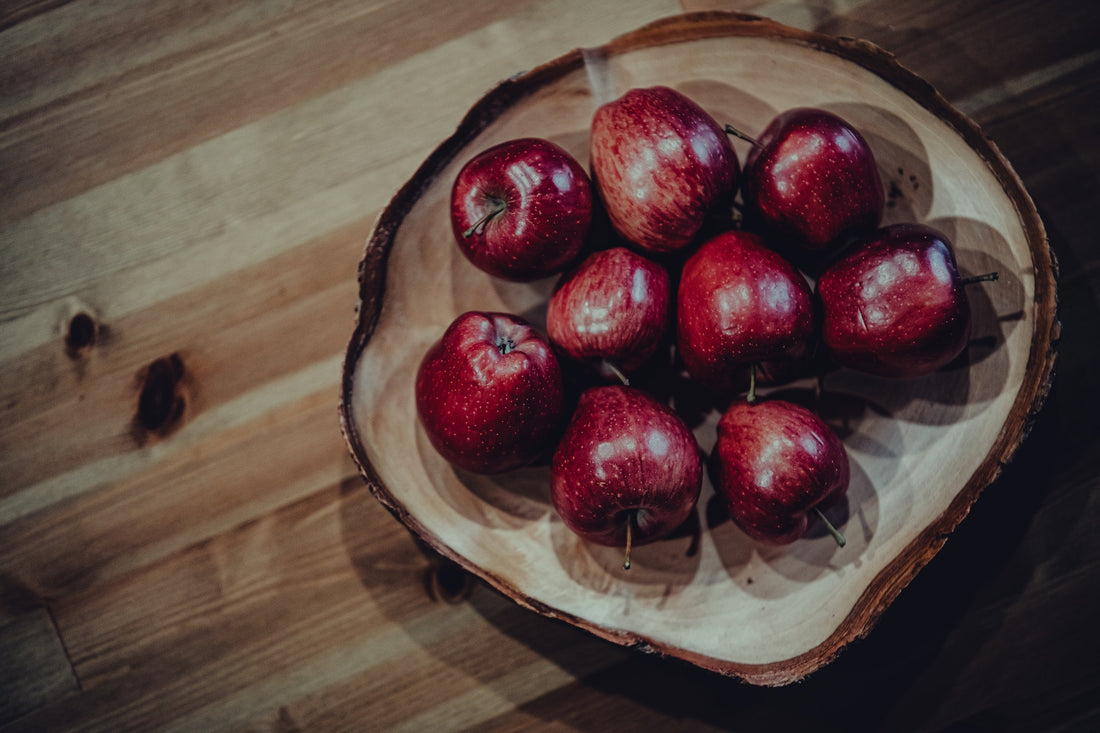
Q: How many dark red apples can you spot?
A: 9